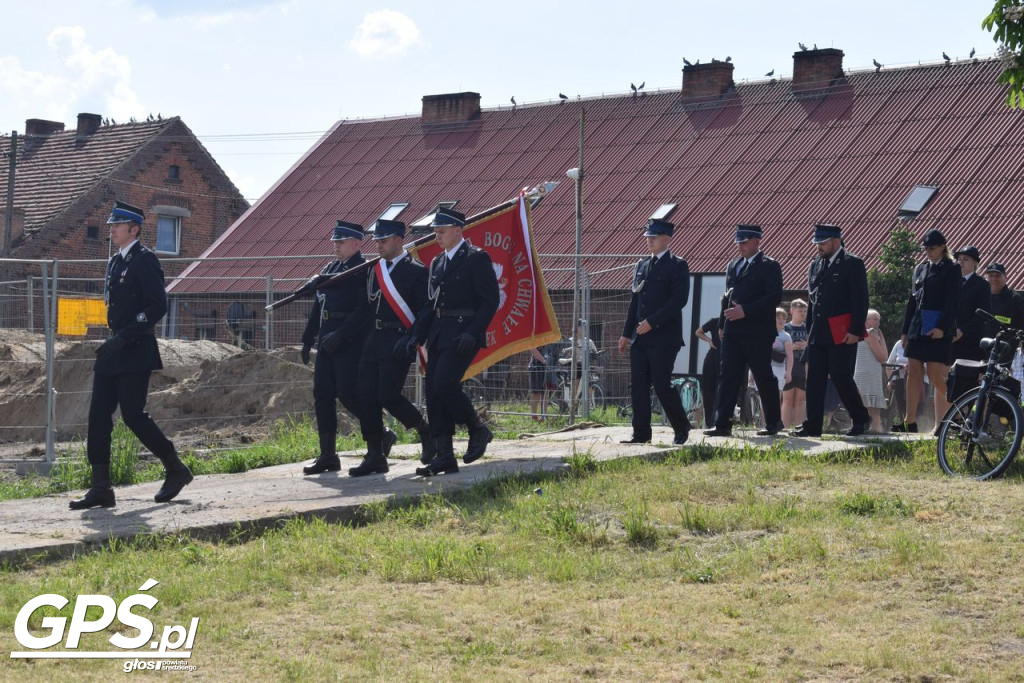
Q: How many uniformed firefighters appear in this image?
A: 10